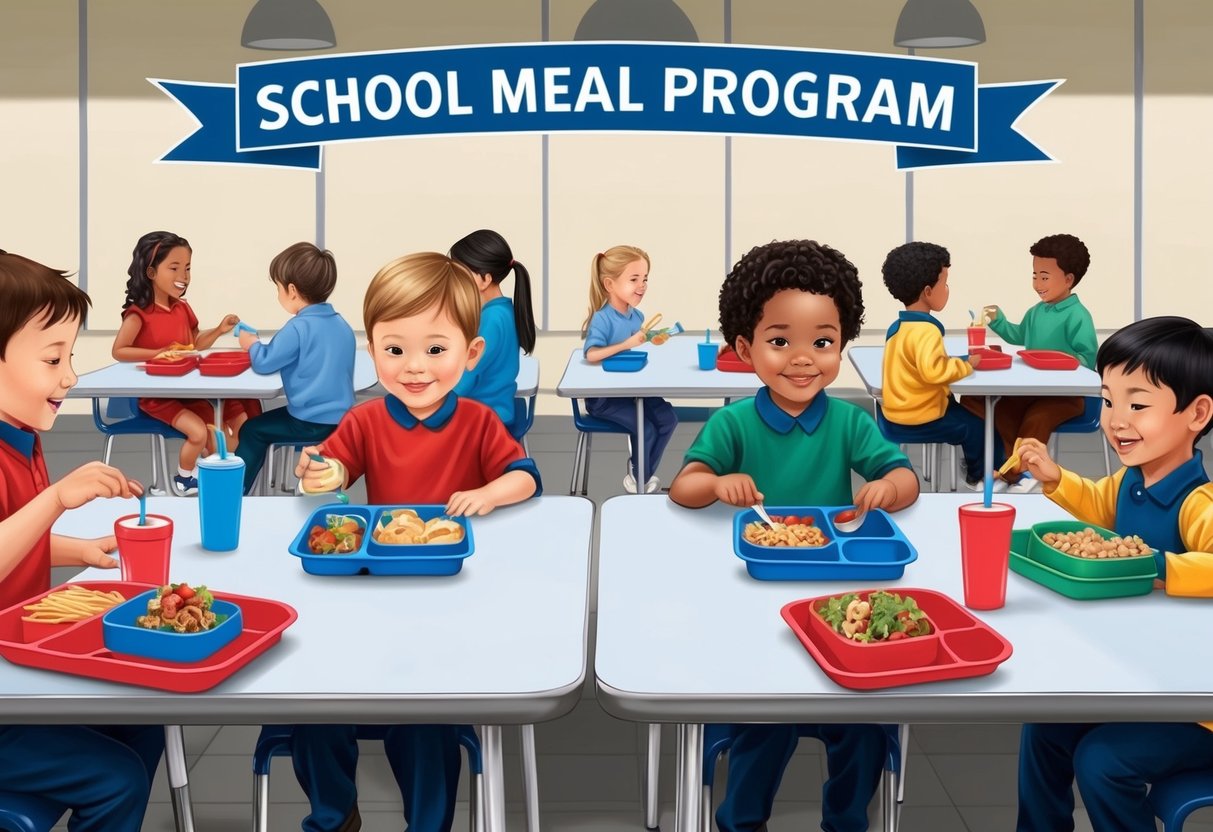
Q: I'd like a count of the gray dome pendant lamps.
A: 3